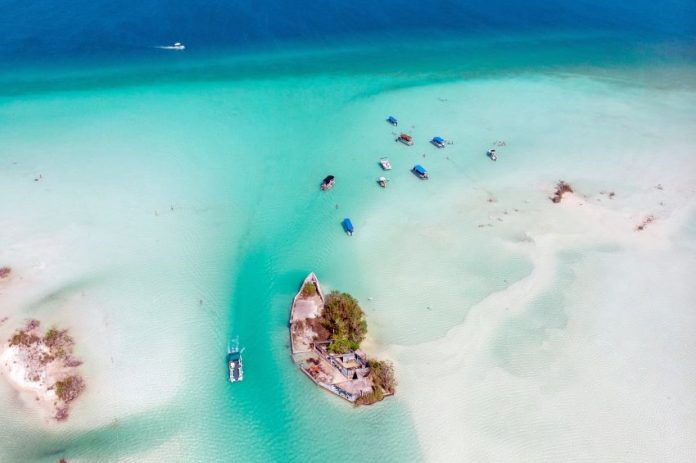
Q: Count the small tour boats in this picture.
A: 11